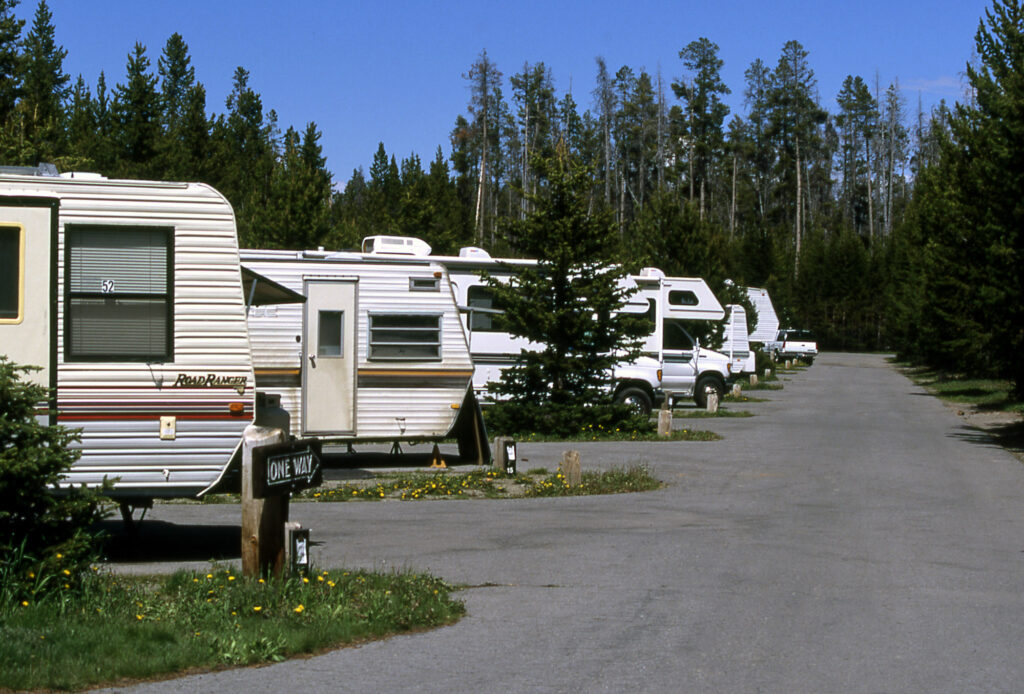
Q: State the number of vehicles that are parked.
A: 7